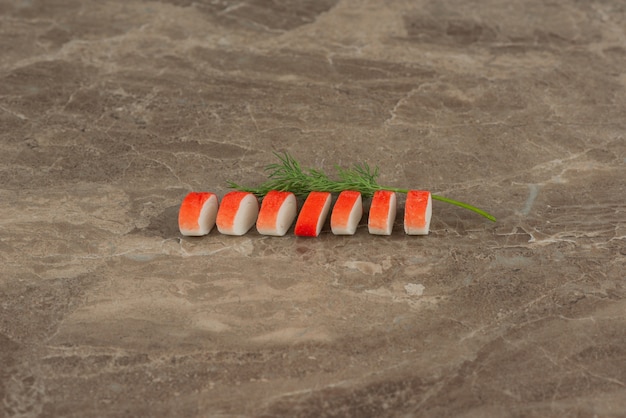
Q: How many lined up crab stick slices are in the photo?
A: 7